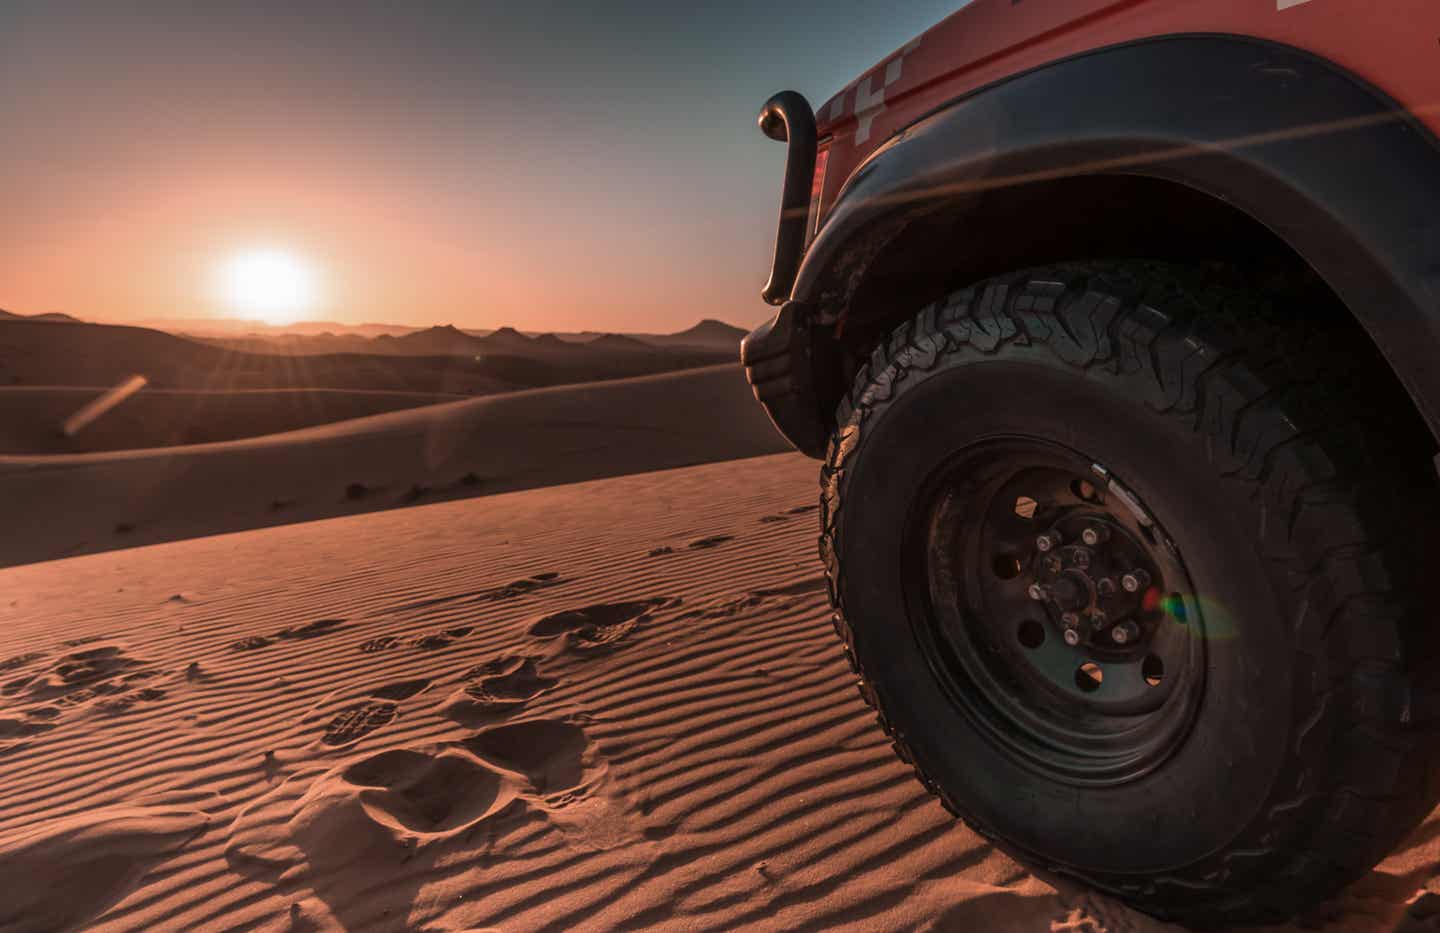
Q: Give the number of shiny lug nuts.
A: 6